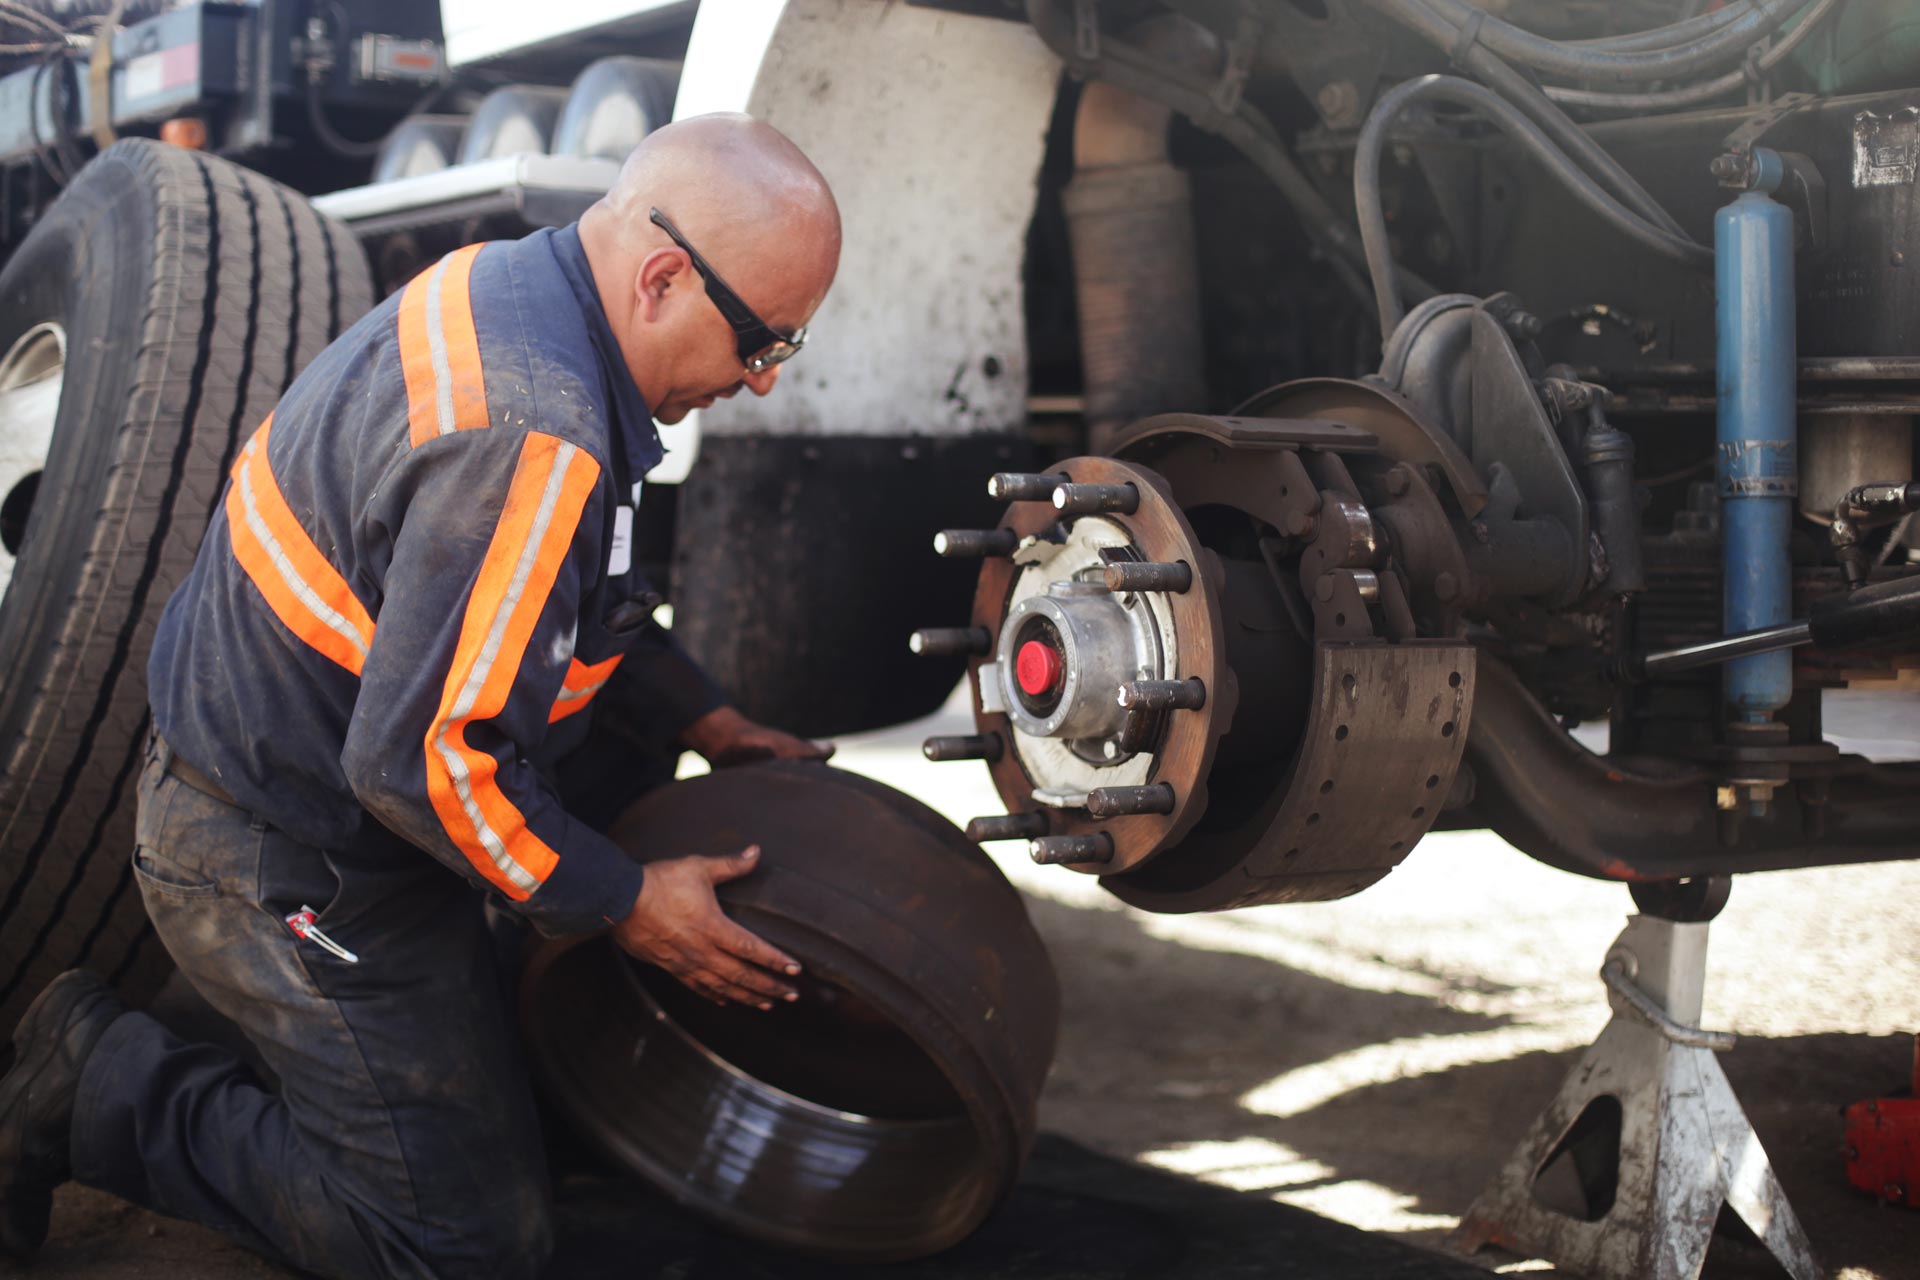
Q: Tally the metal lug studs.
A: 10